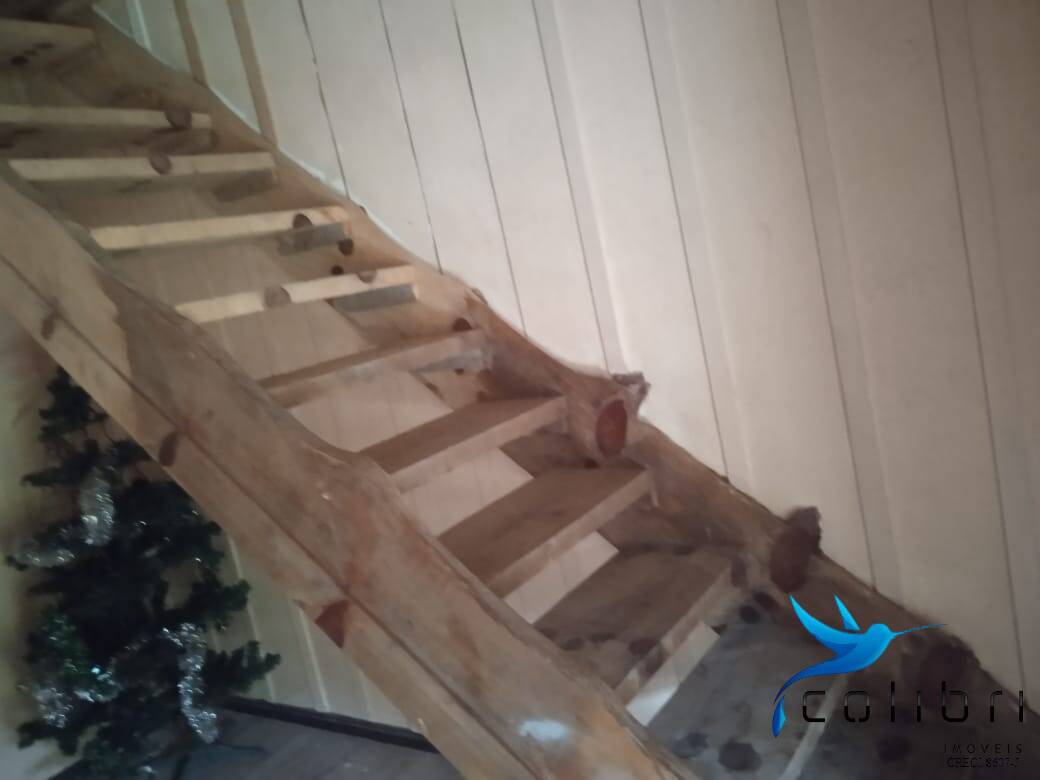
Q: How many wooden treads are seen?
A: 10